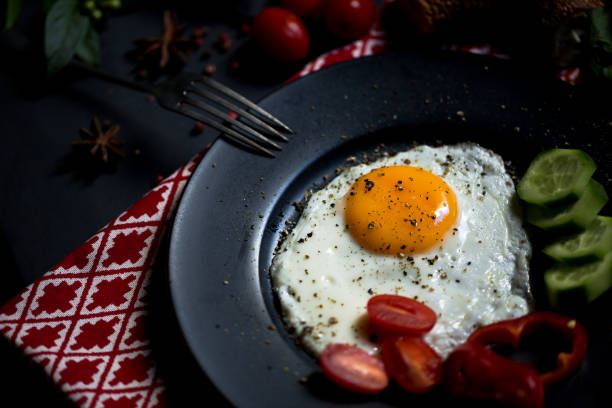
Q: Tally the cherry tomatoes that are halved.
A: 3